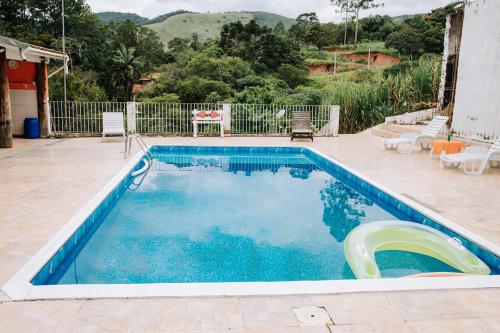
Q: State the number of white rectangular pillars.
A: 3